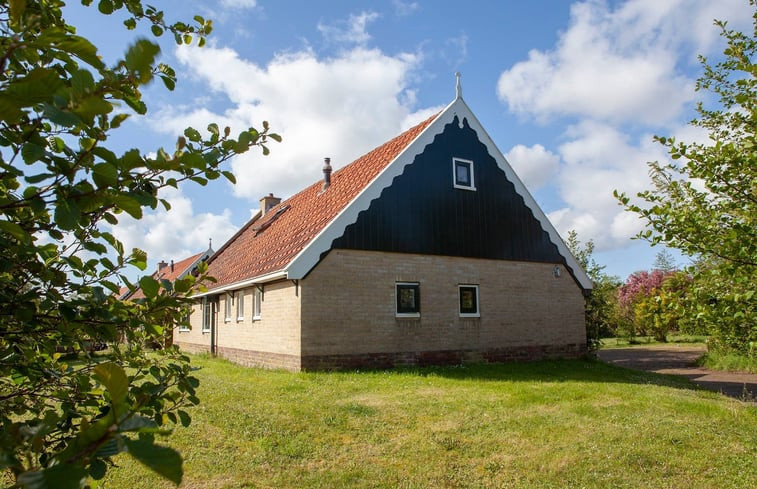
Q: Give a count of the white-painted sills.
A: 8